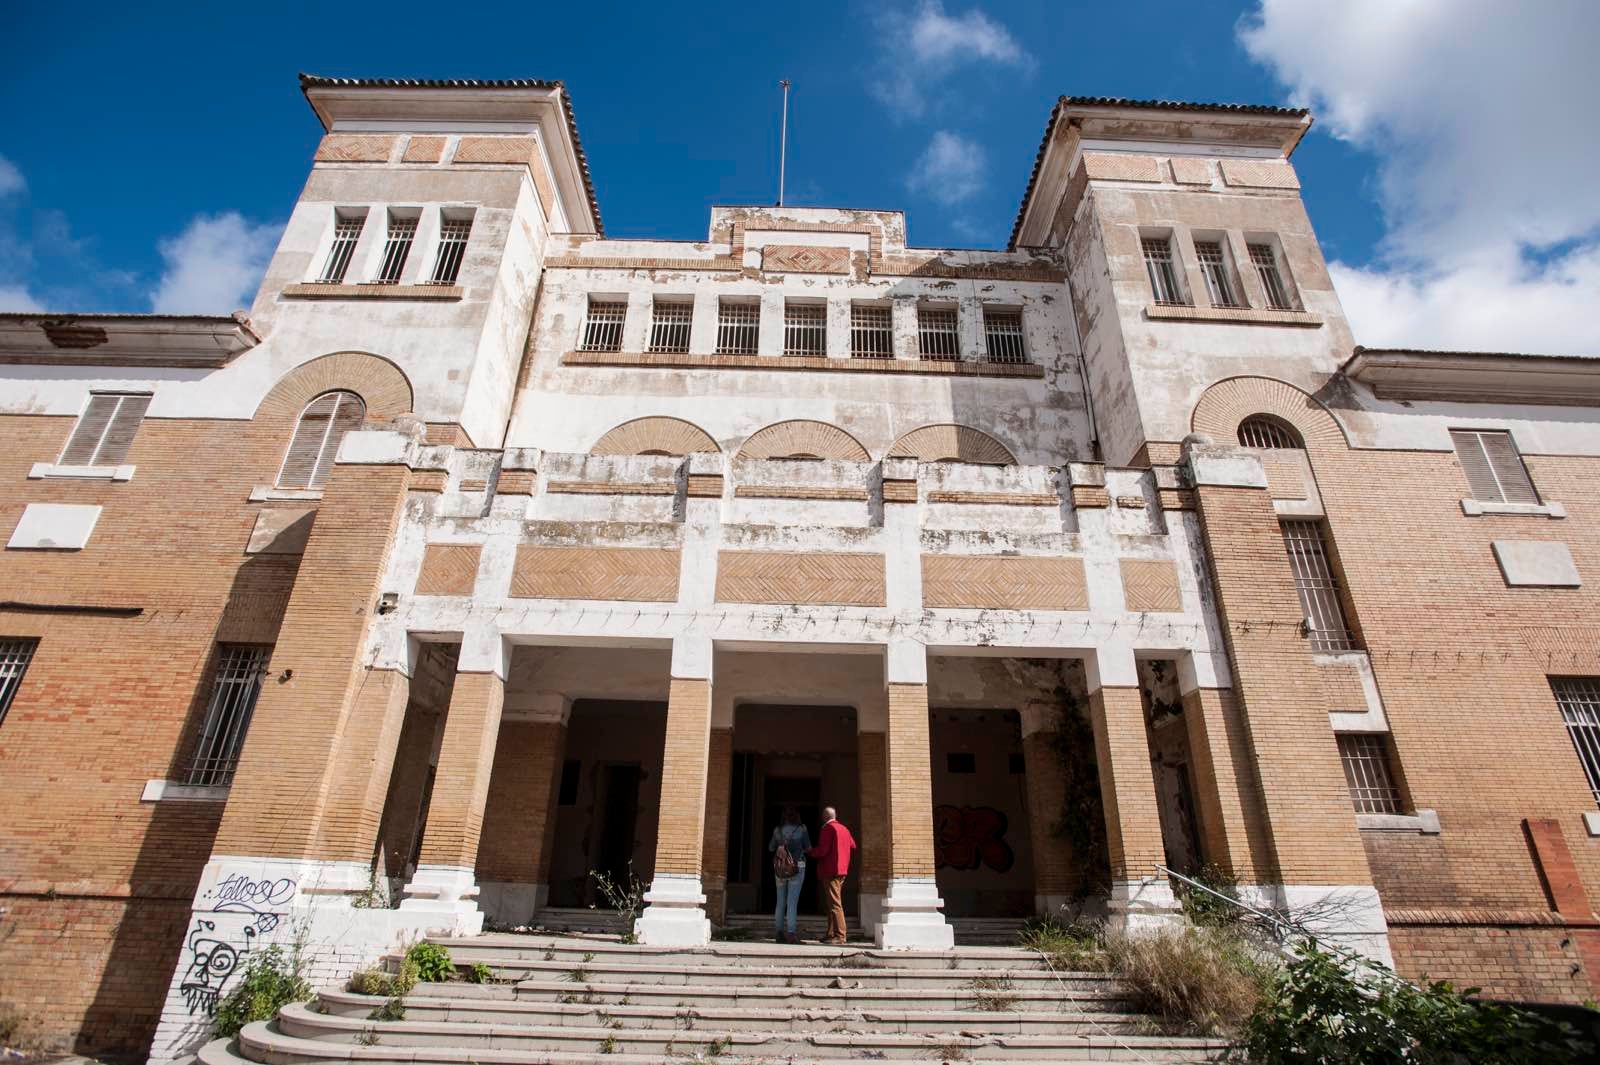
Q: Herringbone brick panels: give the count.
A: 12